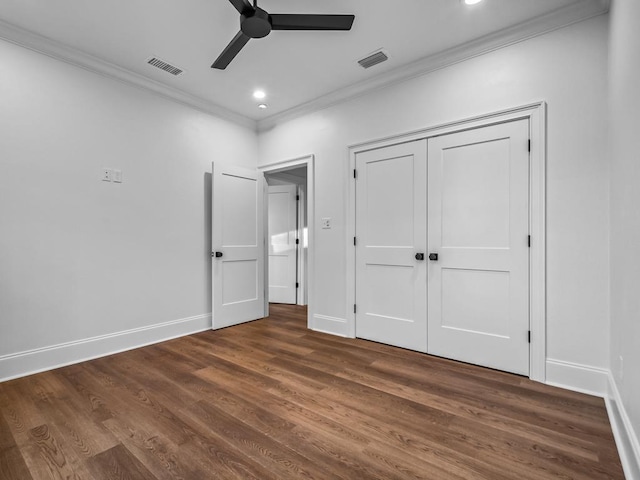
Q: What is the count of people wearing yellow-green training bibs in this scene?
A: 0